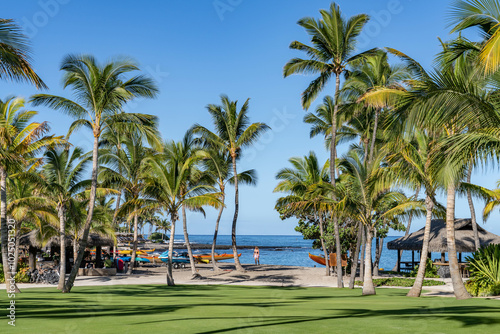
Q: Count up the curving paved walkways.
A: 1